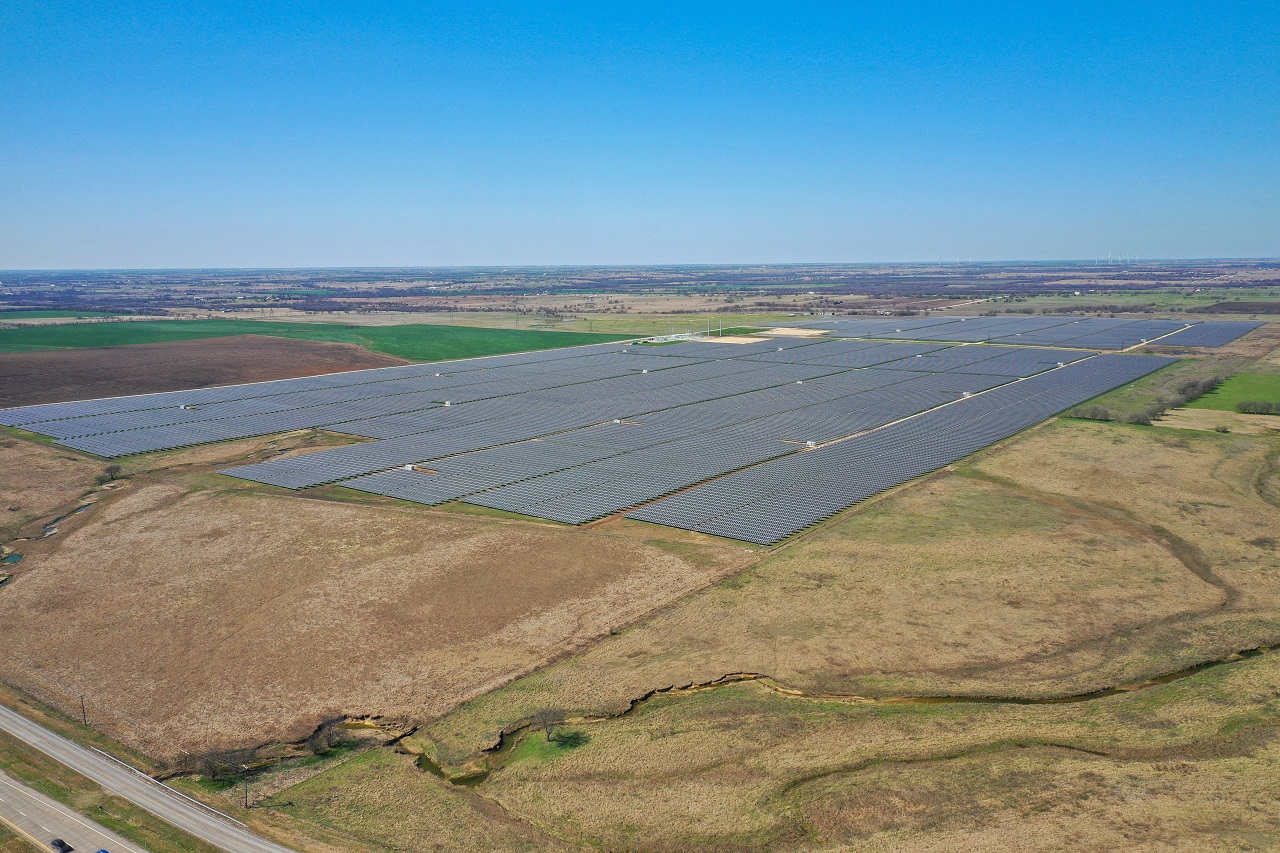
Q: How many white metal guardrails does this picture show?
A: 1